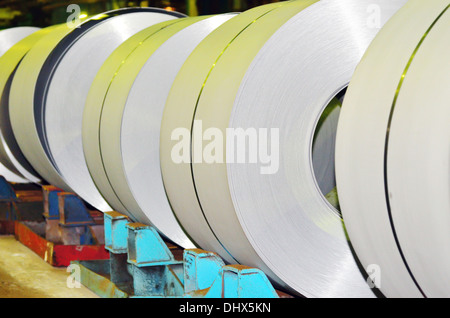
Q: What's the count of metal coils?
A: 6